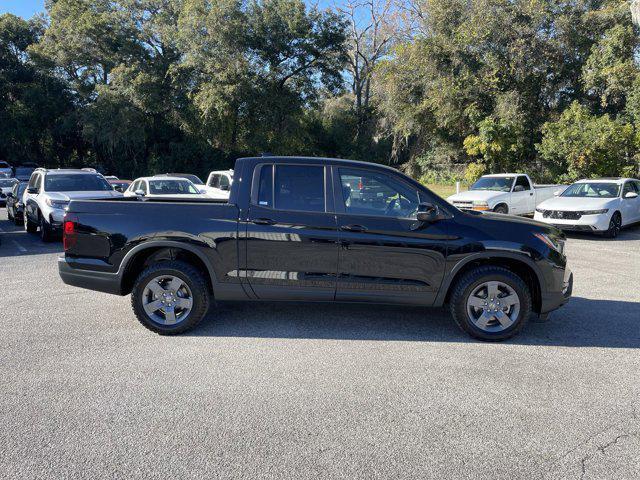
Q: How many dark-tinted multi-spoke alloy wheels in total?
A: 2